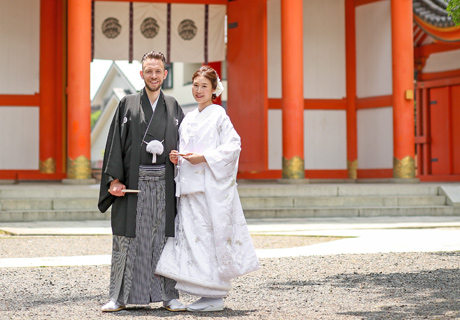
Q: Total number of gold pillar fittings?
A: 5